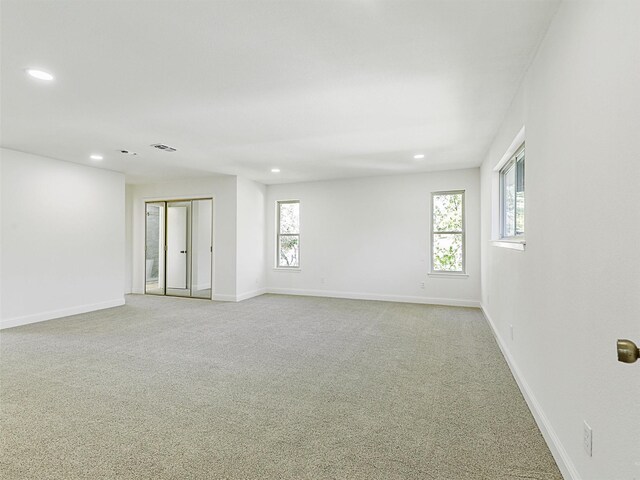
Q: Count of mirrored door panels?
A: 3